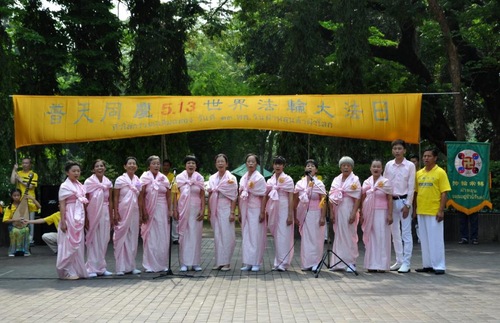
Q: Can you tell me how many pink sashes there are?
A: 11